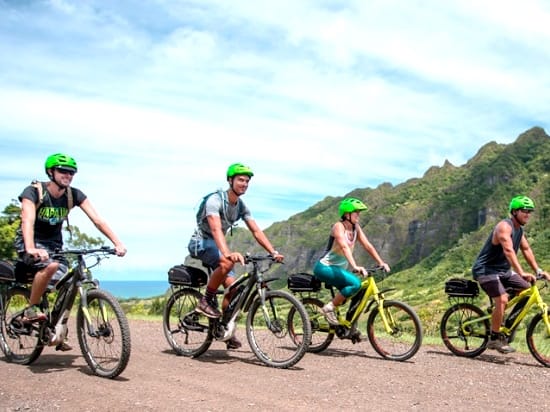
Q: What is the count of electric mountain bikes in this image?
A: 4